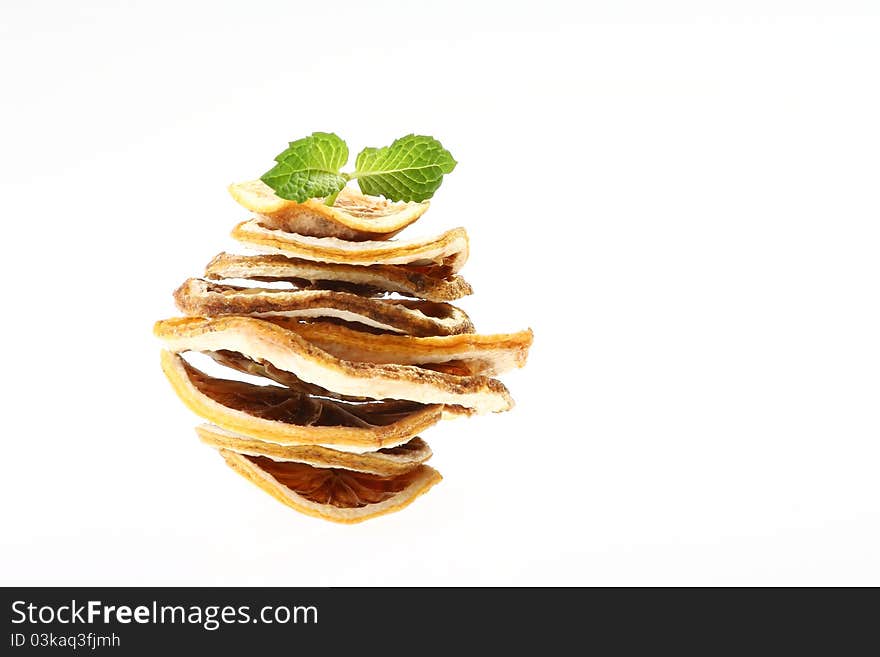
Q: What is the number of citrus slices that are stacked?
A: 9